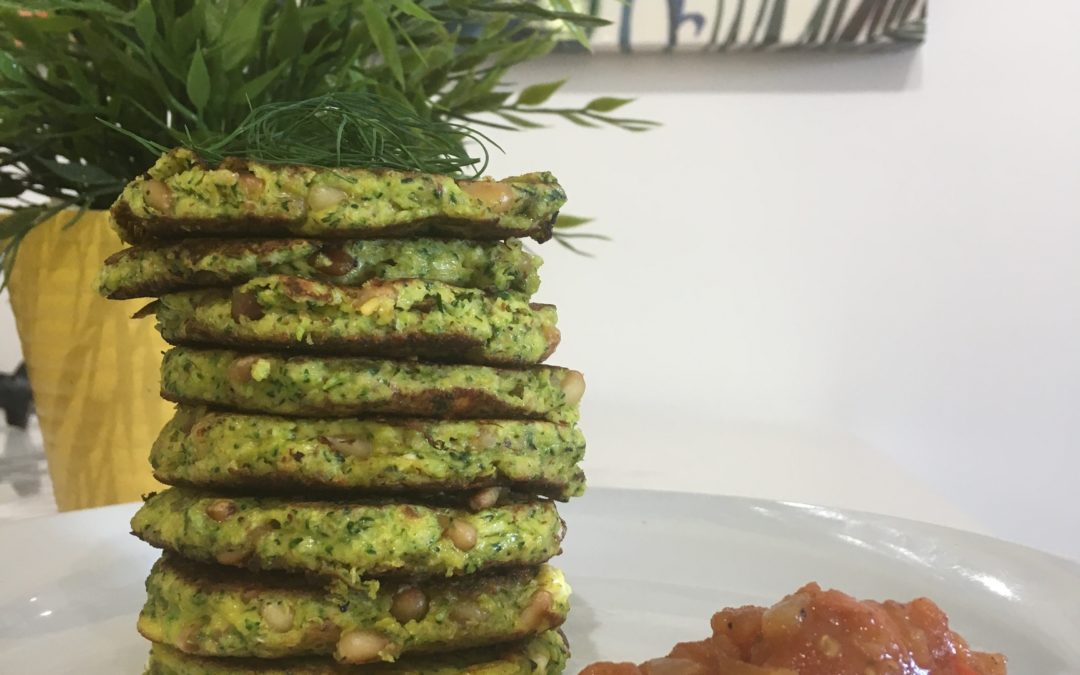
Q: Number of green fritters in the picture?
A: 8